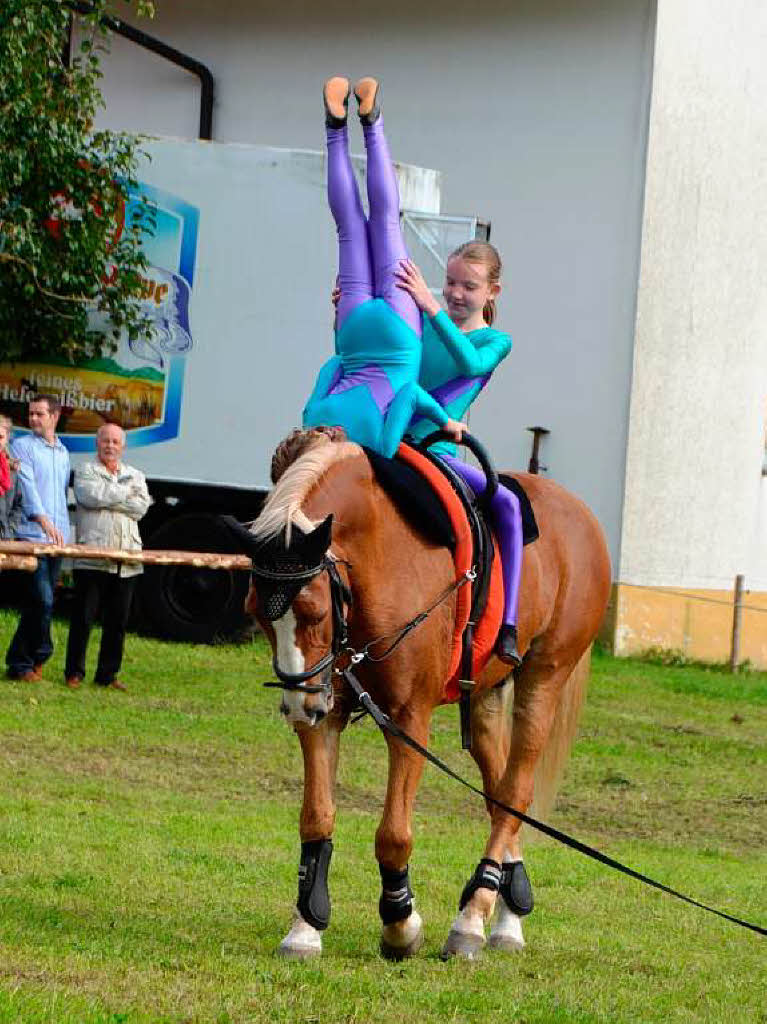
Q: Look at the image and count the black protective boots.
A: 4